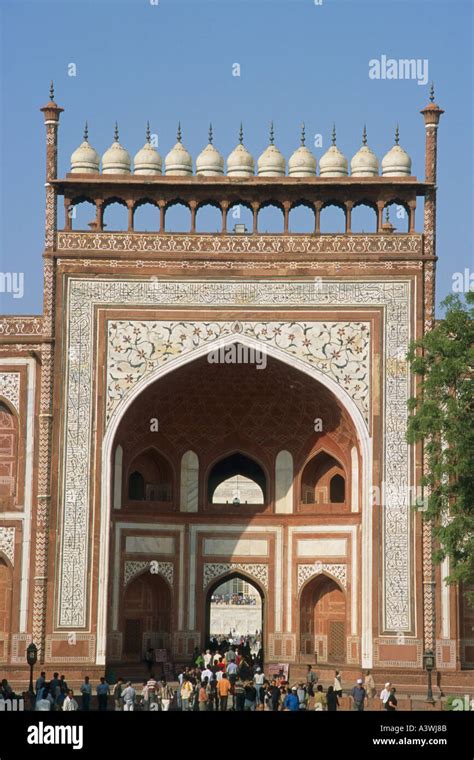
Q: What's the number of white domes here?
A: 11